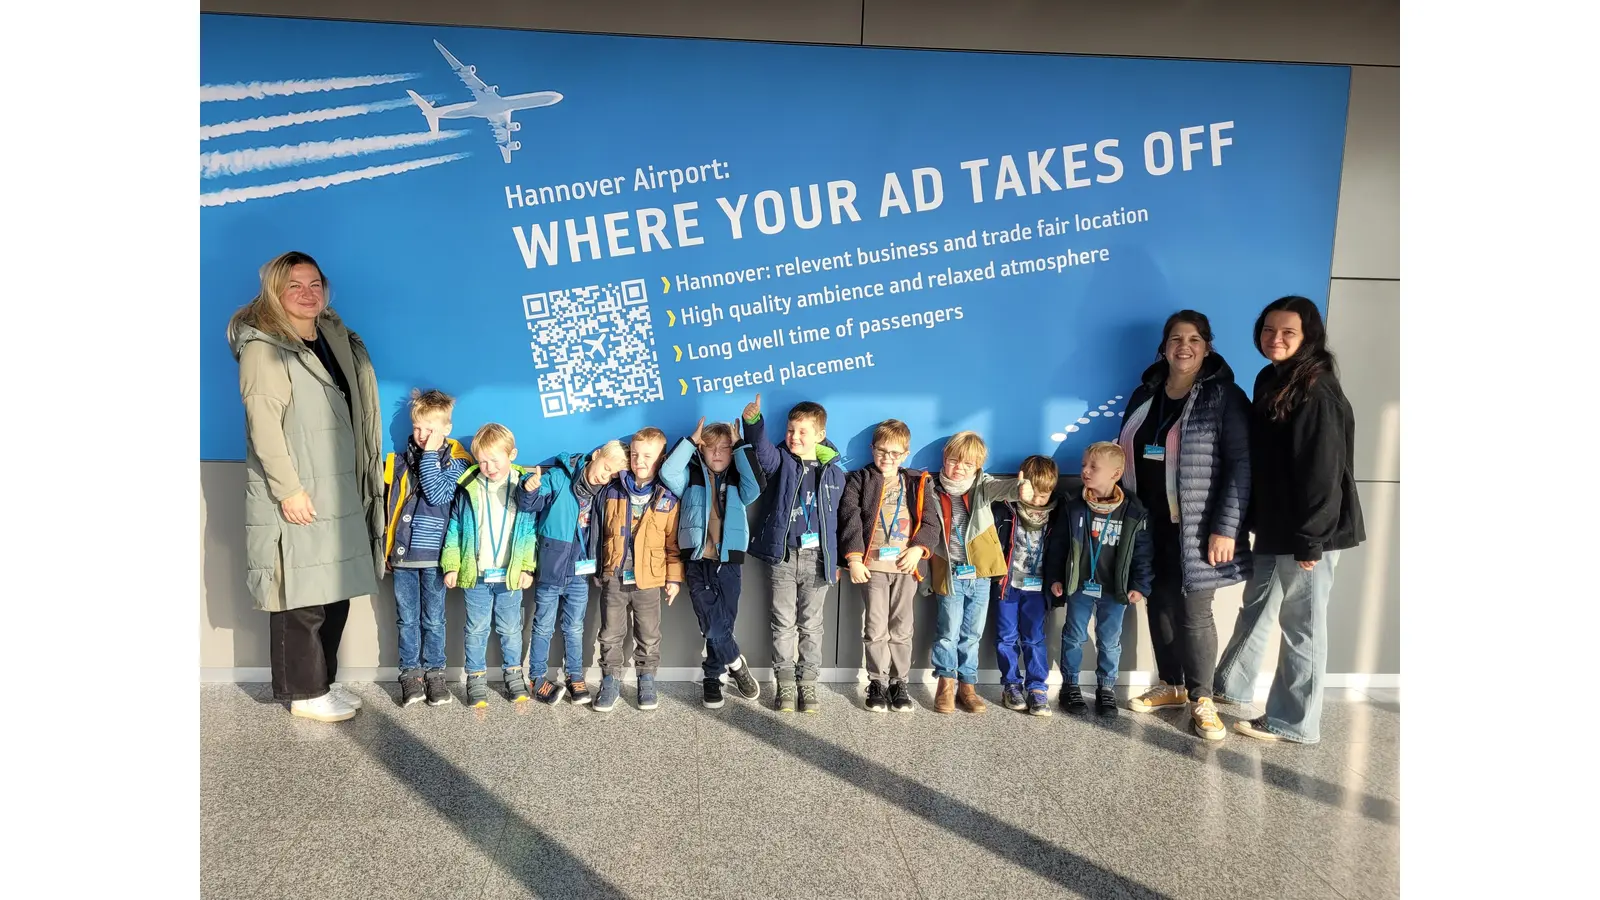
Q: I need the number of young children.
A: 10